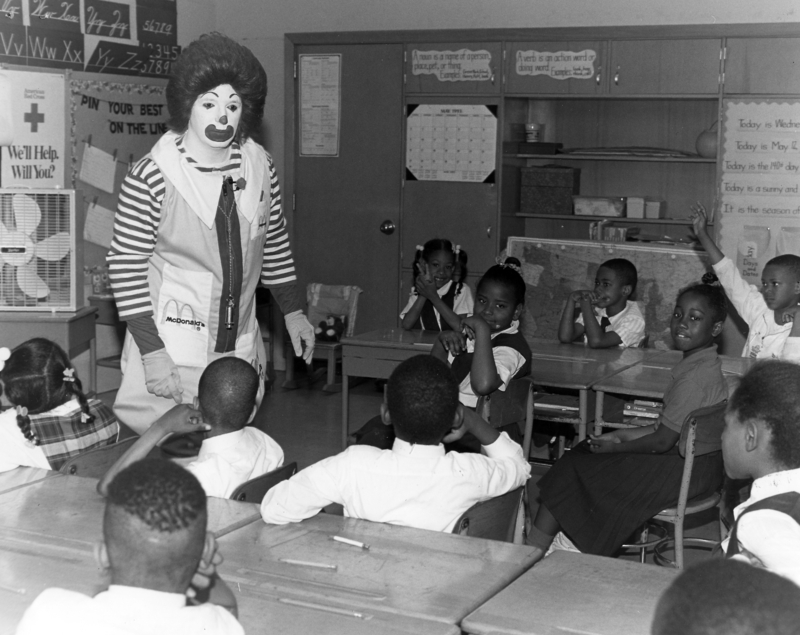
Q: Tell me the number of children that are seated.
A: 11